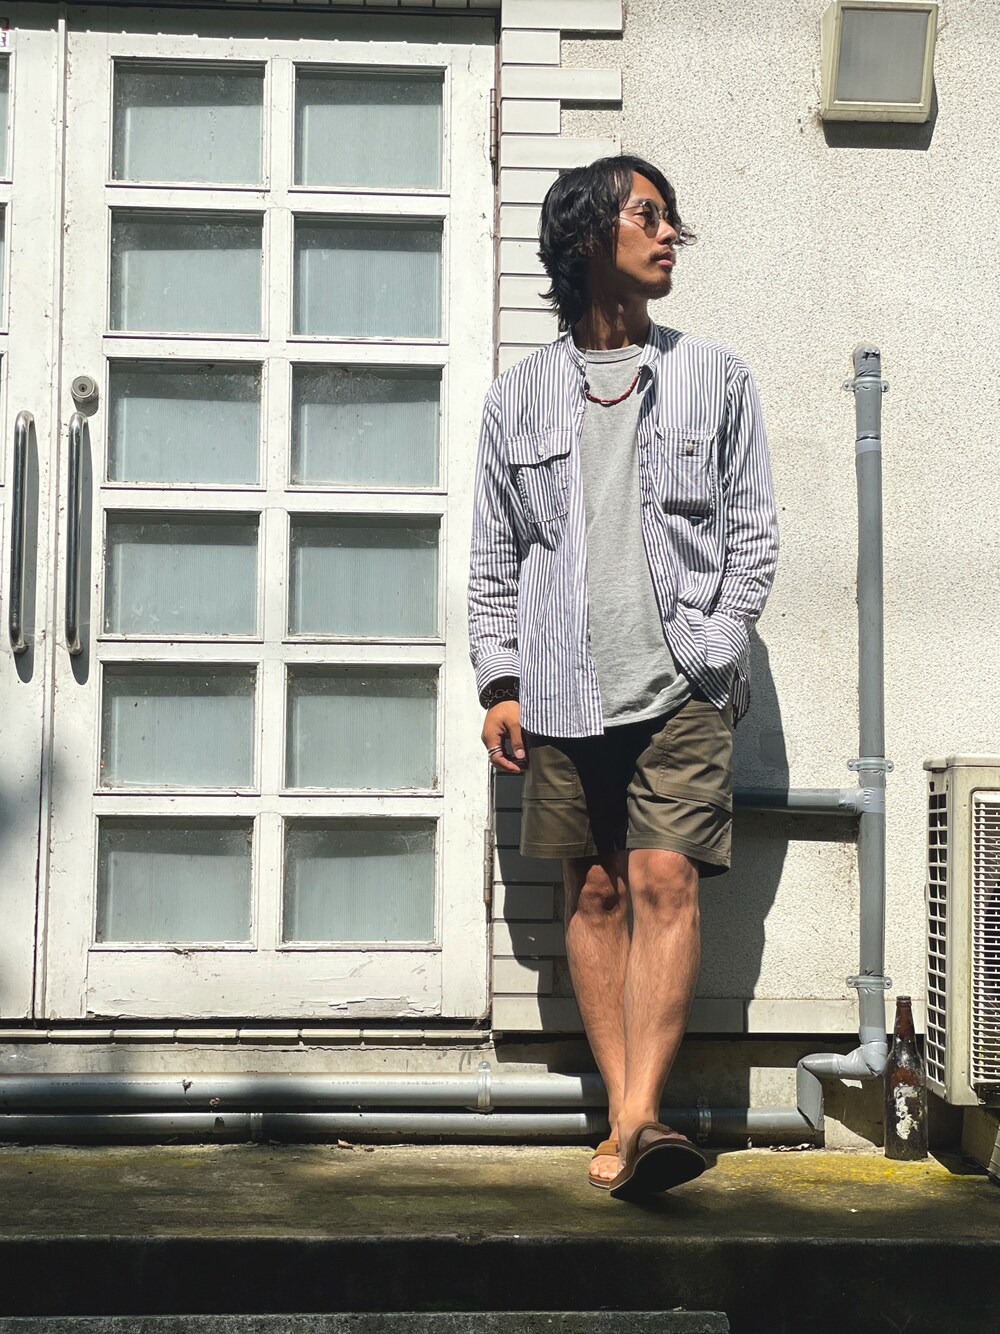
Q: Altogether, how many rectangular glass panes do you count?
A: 12